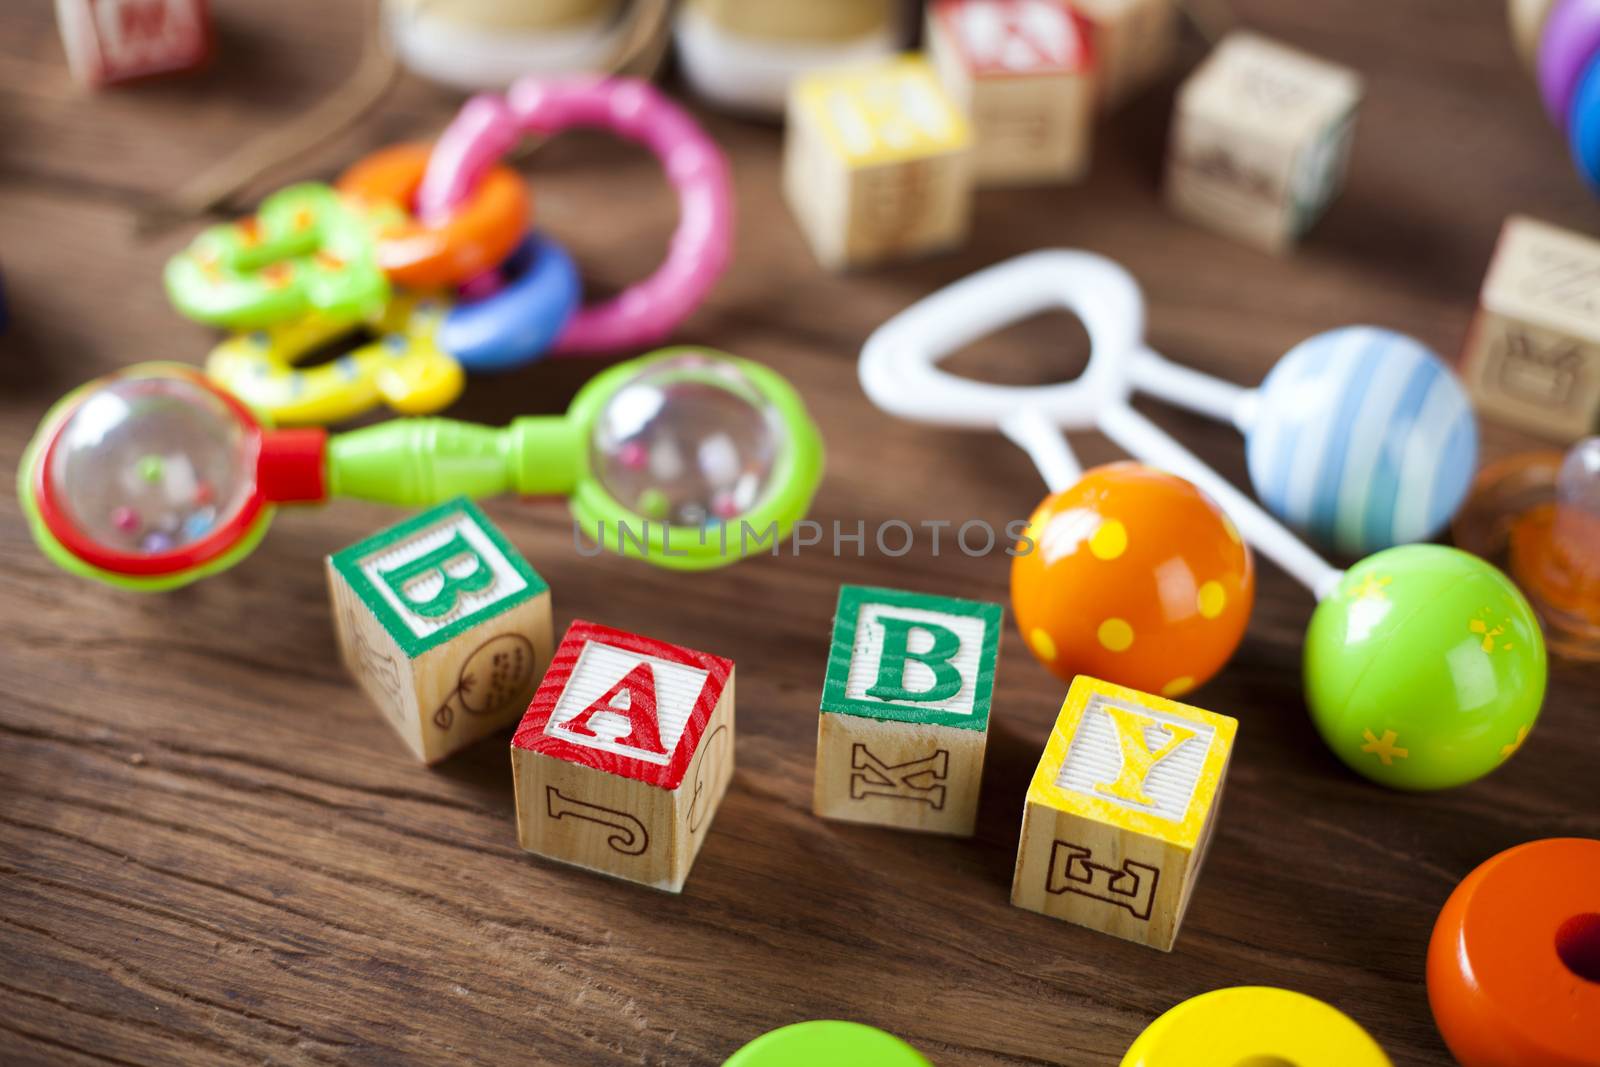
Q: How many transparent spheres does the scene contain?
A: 2